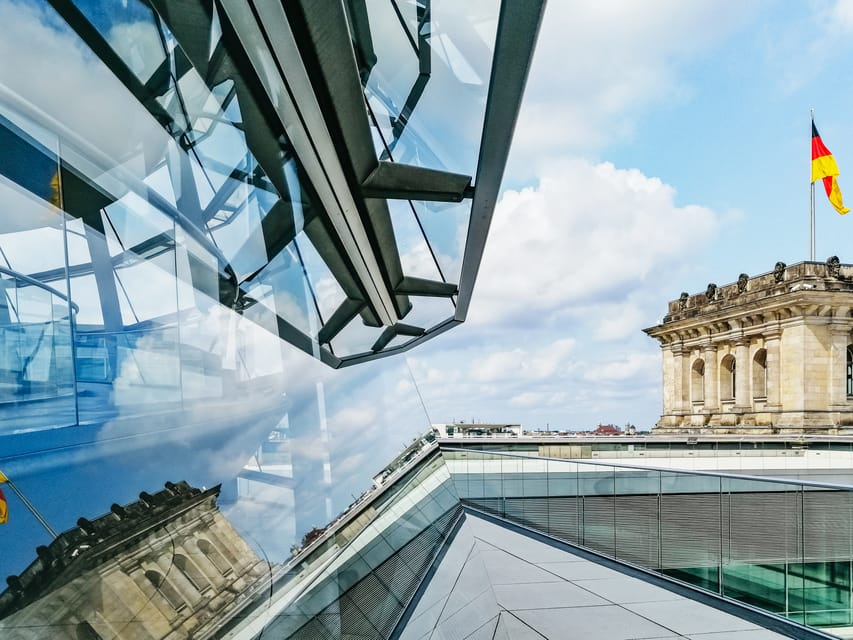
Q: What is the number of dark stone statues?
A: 5